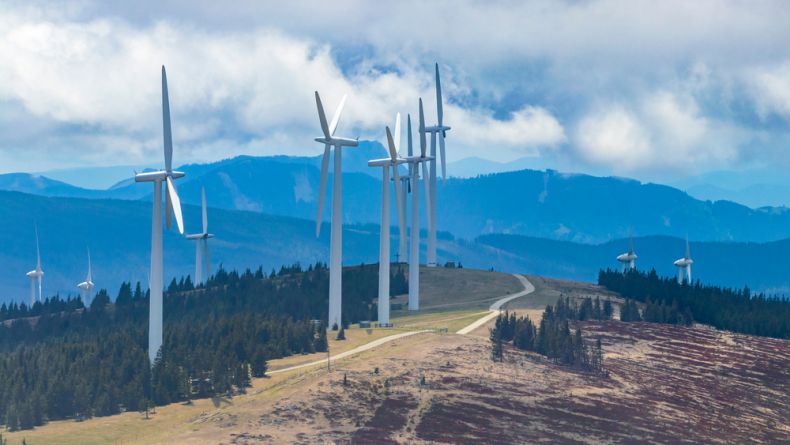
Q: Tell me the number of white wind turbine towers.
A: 11